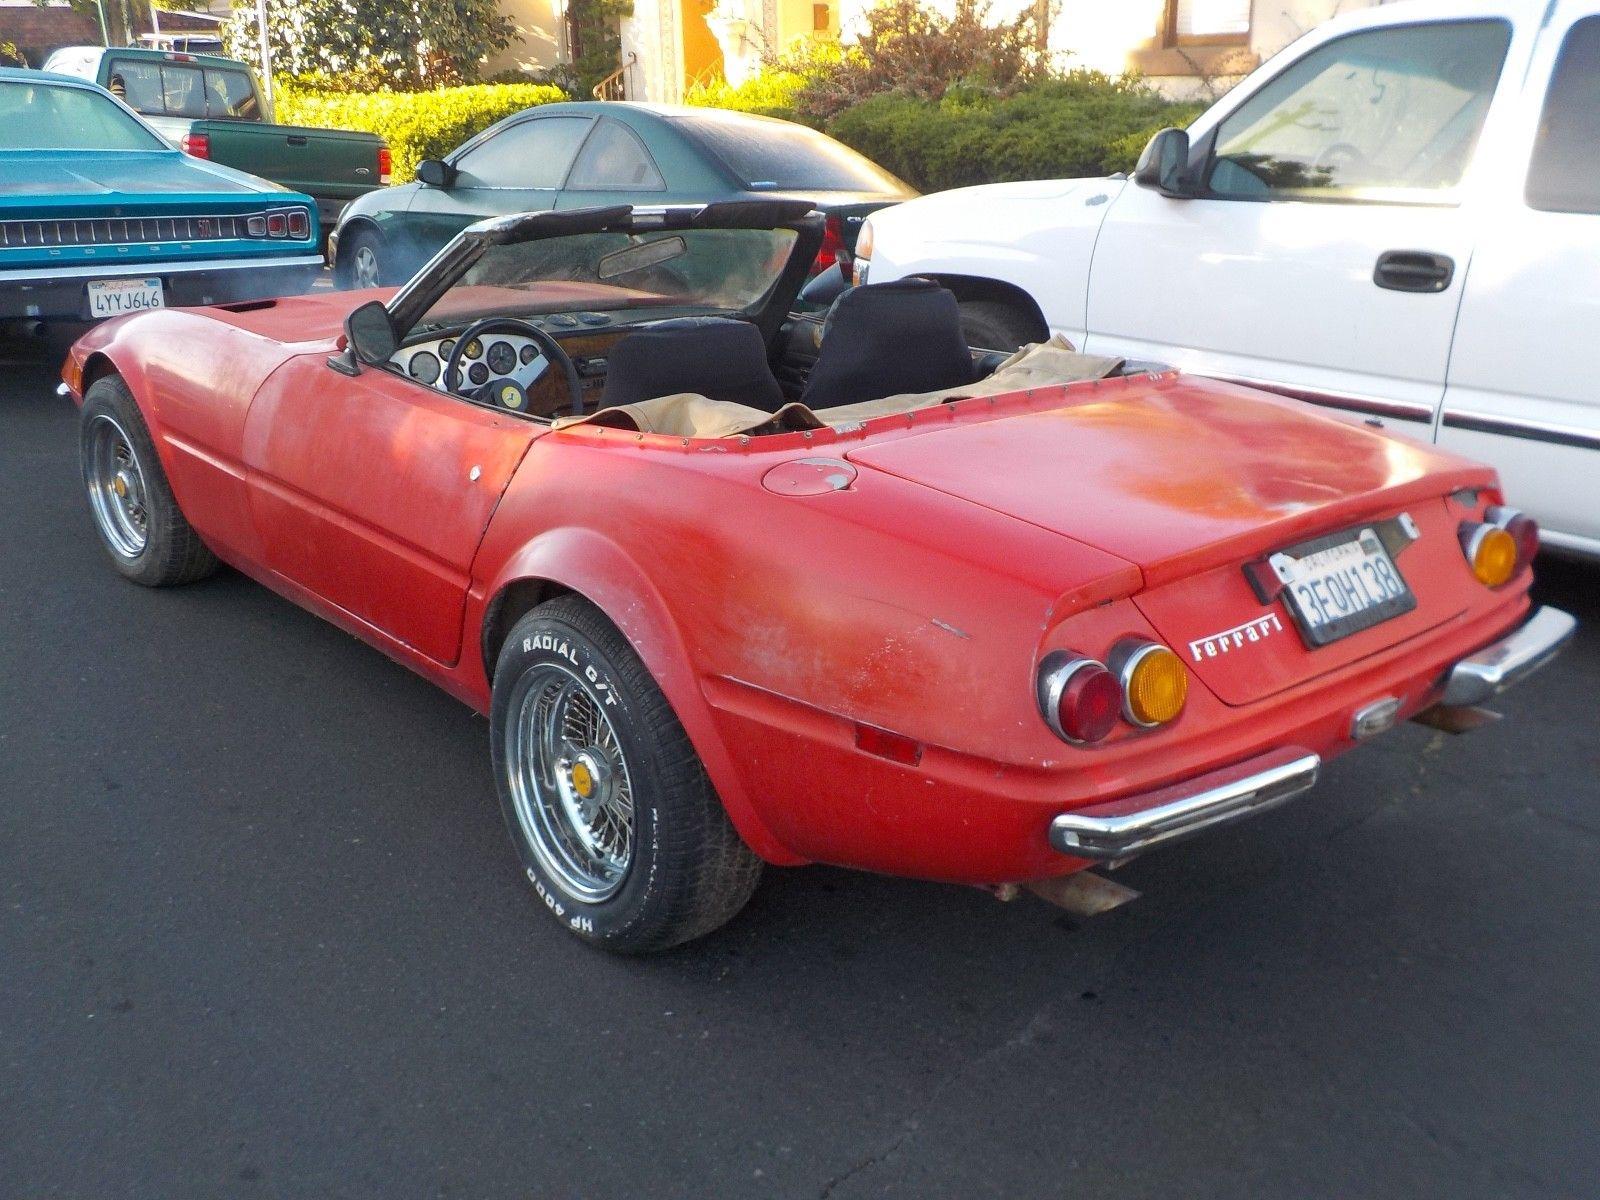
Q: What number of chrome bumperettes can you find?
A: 2